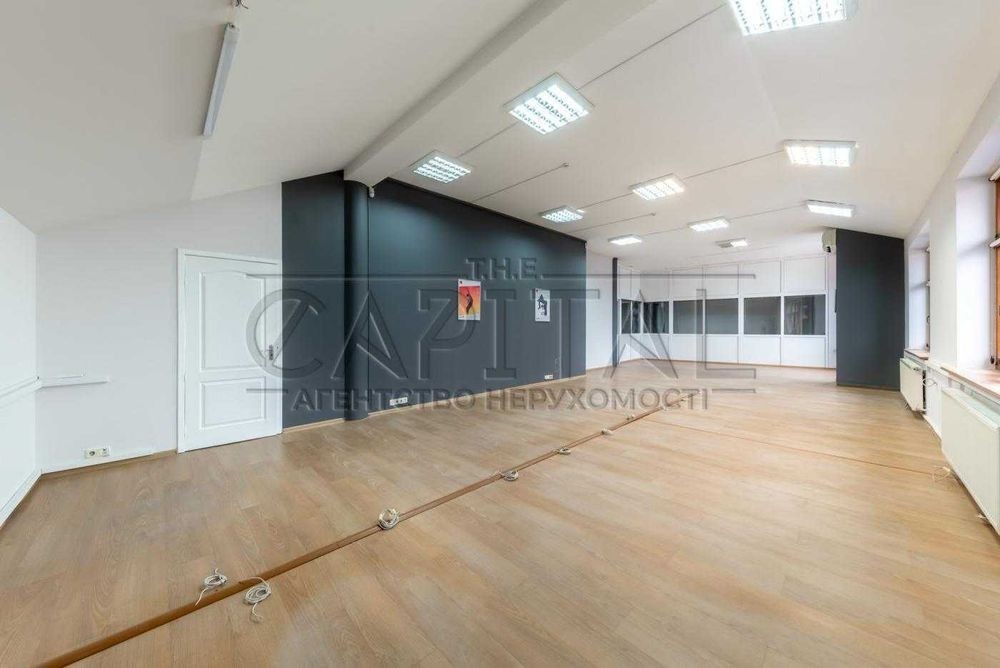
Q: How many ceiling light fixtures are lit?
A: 10